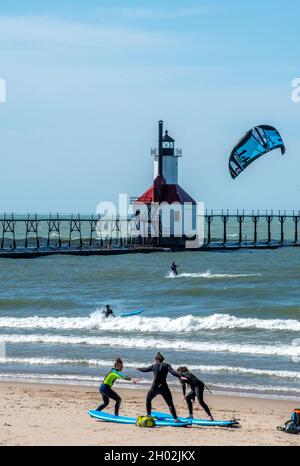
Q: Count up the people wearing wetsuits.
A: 5